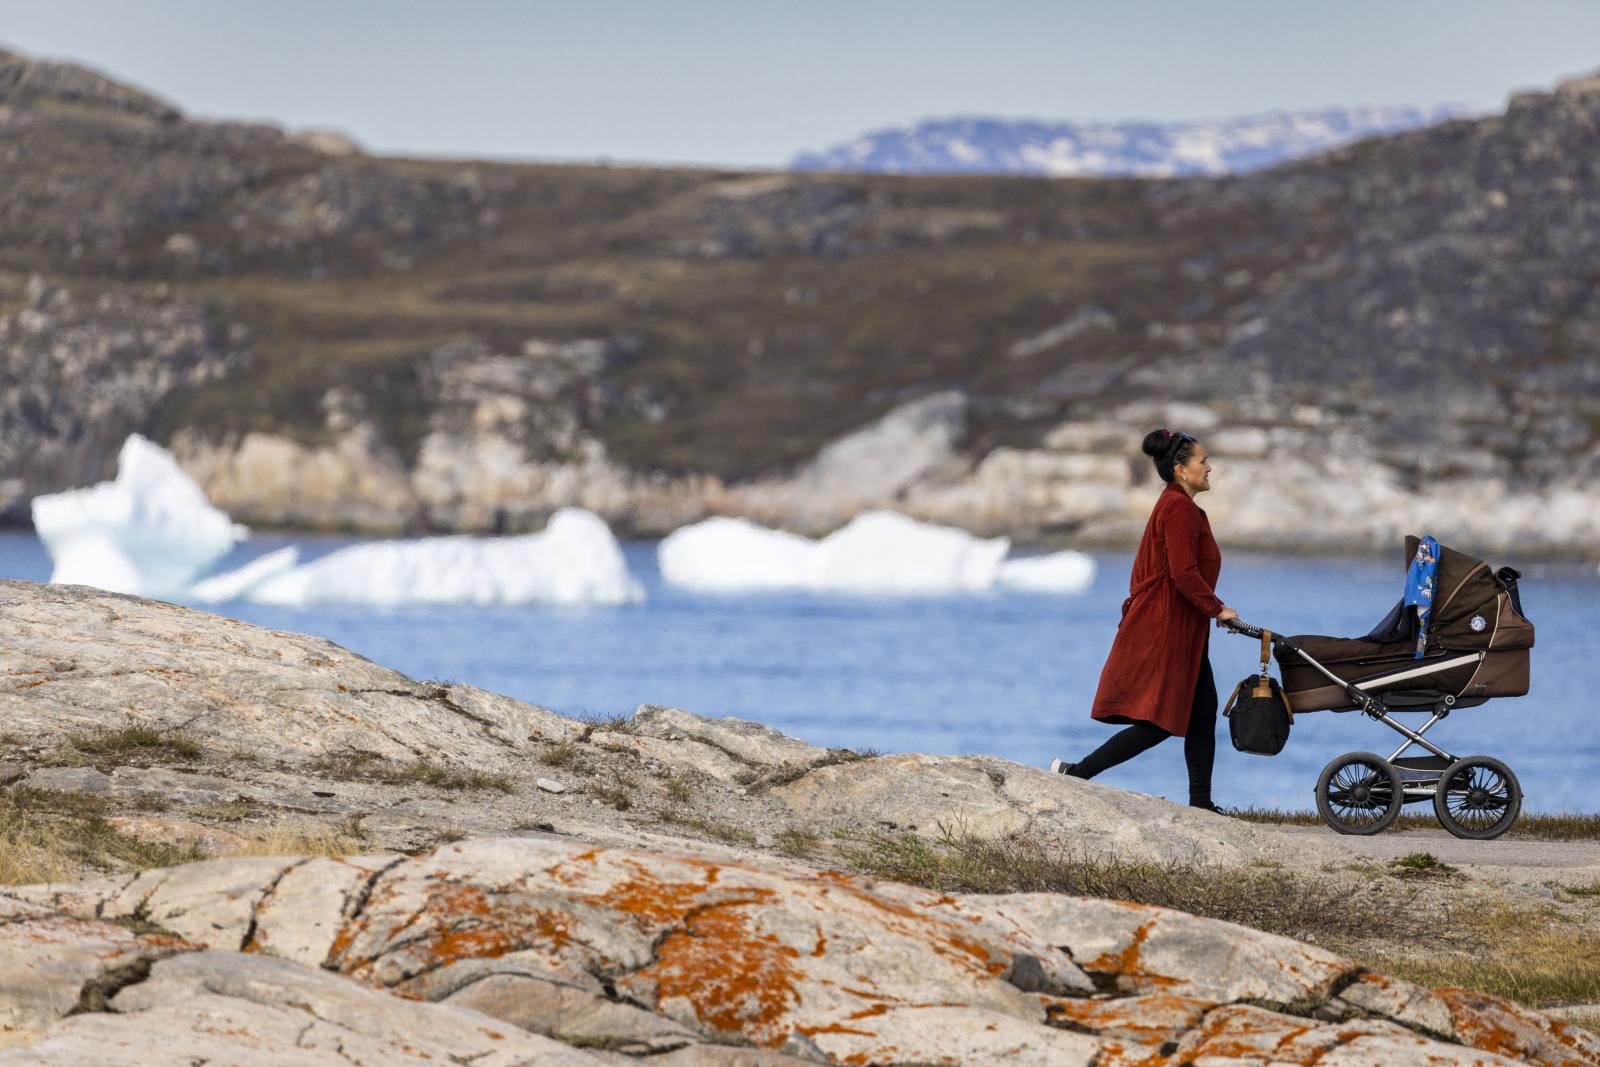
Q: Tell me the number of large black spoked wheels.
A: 2